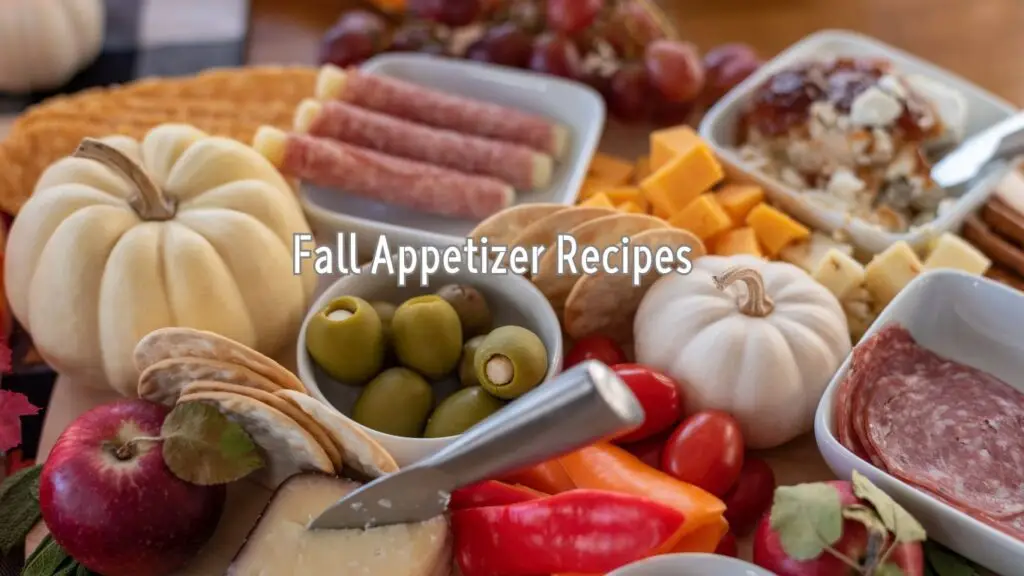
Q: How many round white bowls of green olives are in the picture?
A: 1